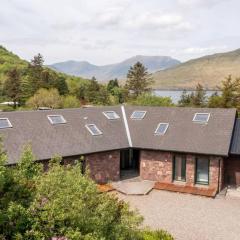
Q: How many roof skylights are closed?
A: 7